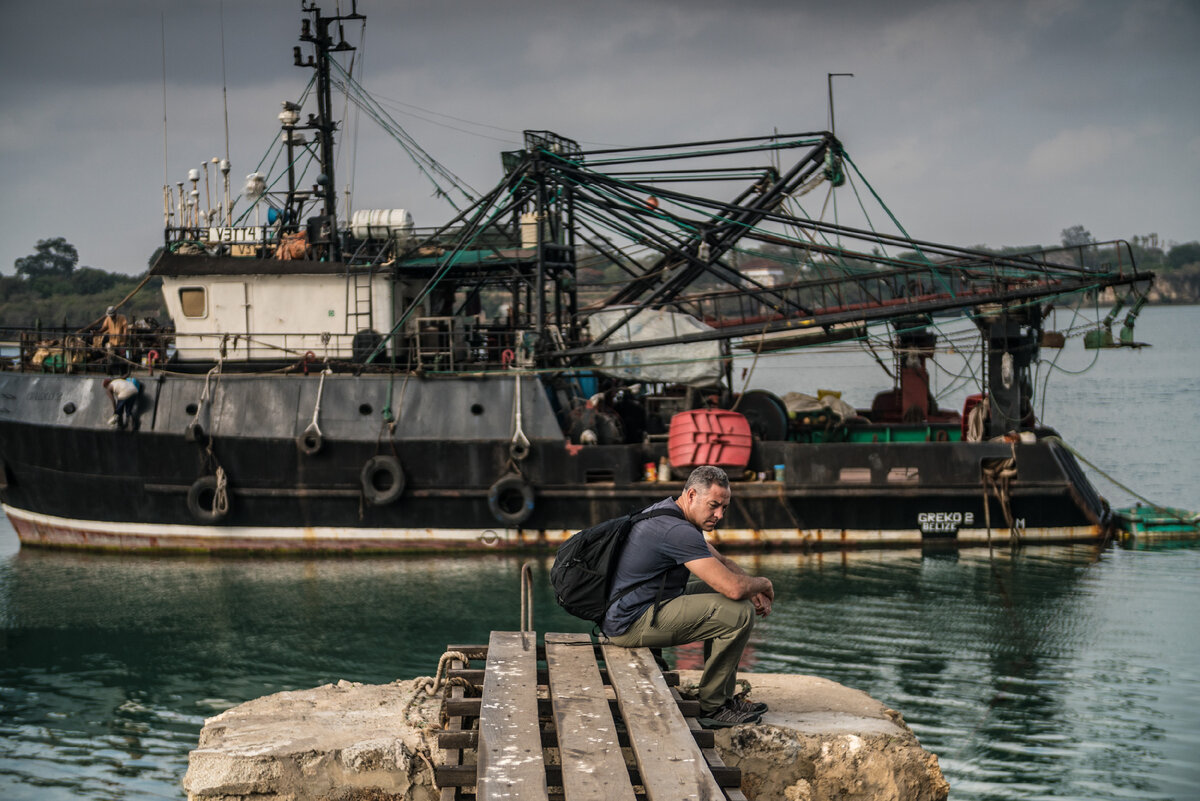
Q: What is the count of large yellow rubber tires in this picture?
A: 0